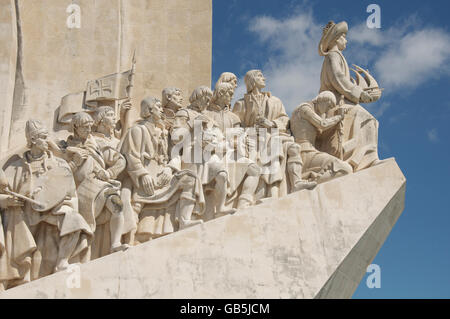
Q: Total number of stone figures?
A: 11